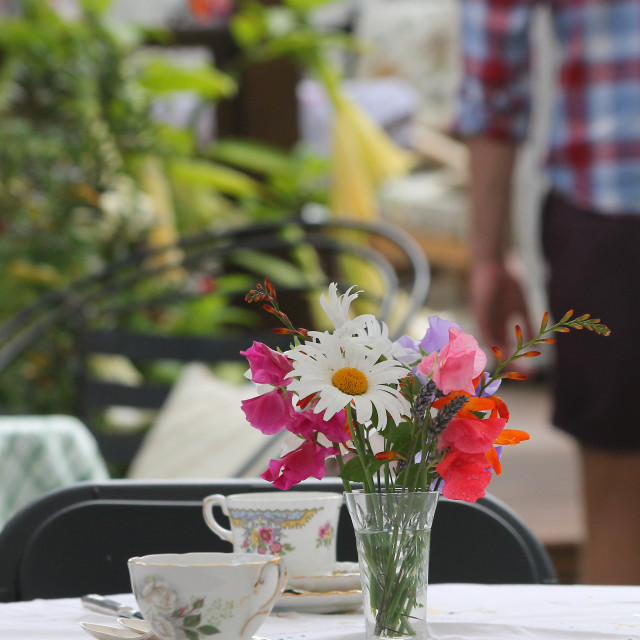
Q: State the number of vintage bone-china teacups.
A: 2